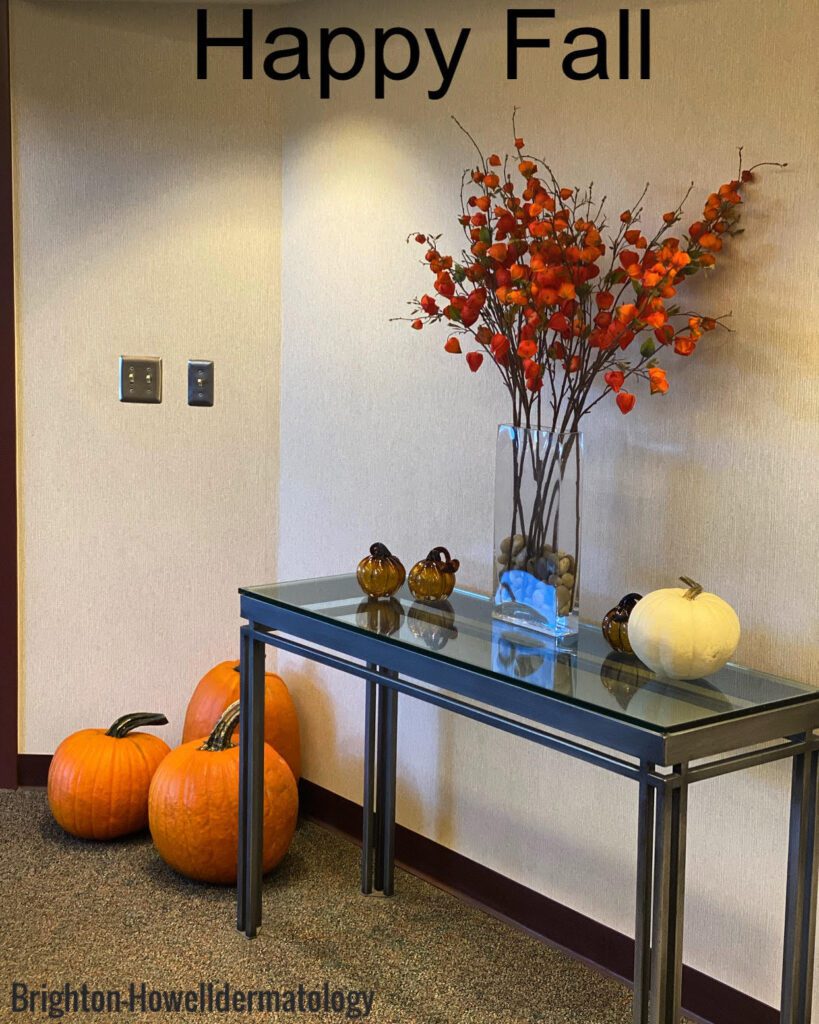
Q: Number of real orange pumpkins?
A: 3